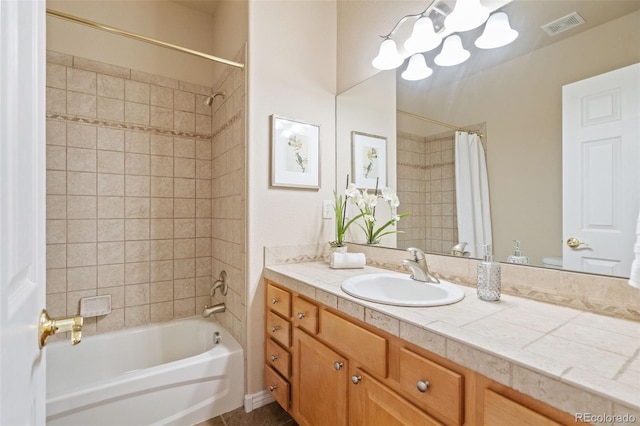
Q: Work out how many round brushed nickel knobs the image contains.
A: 8